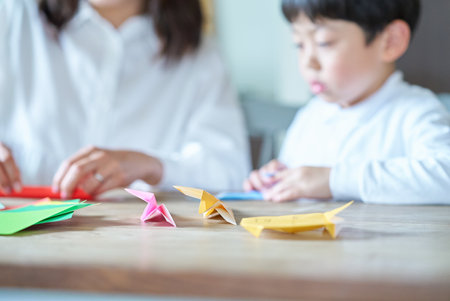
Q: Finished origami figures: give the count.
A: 3